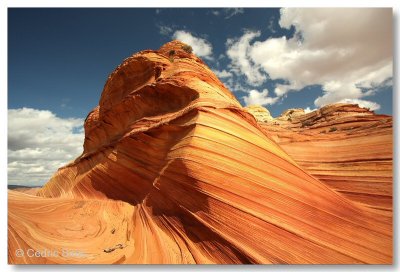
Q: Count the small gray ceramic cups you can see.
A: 0